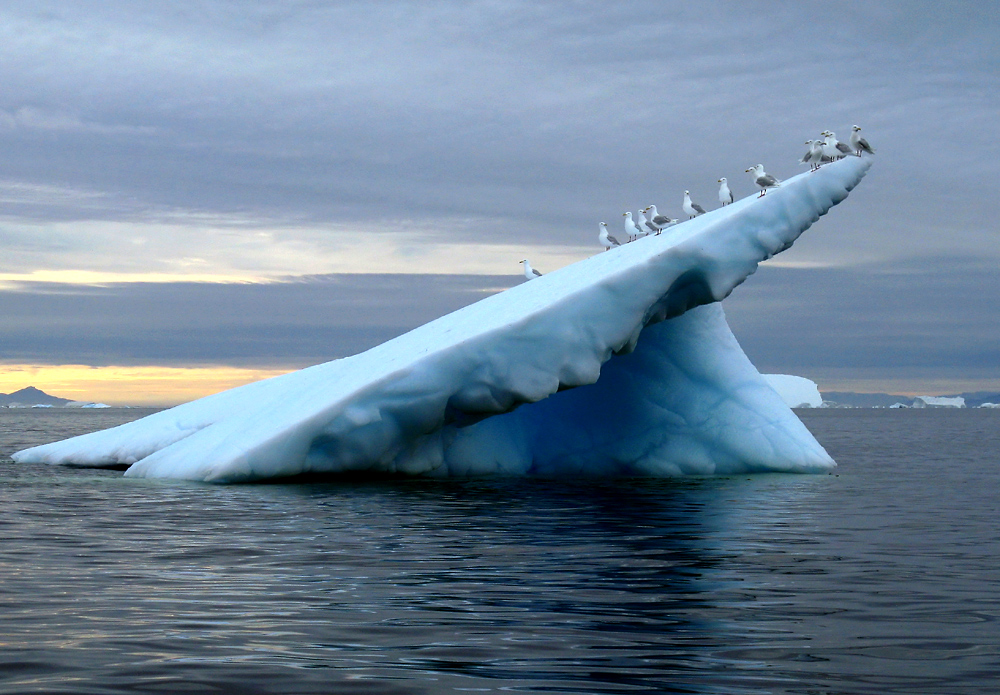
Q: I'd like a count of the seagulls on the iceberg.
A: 14